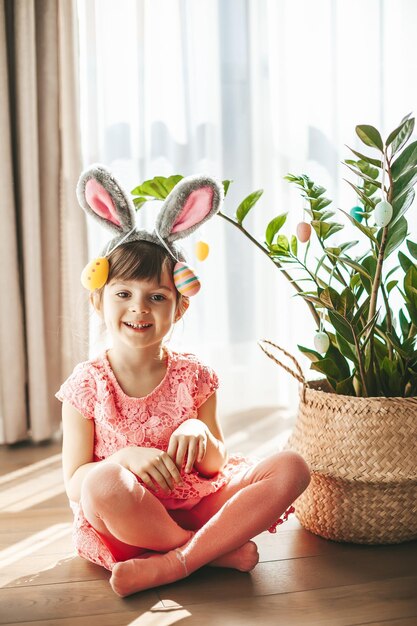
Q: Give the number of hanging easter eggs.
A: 7